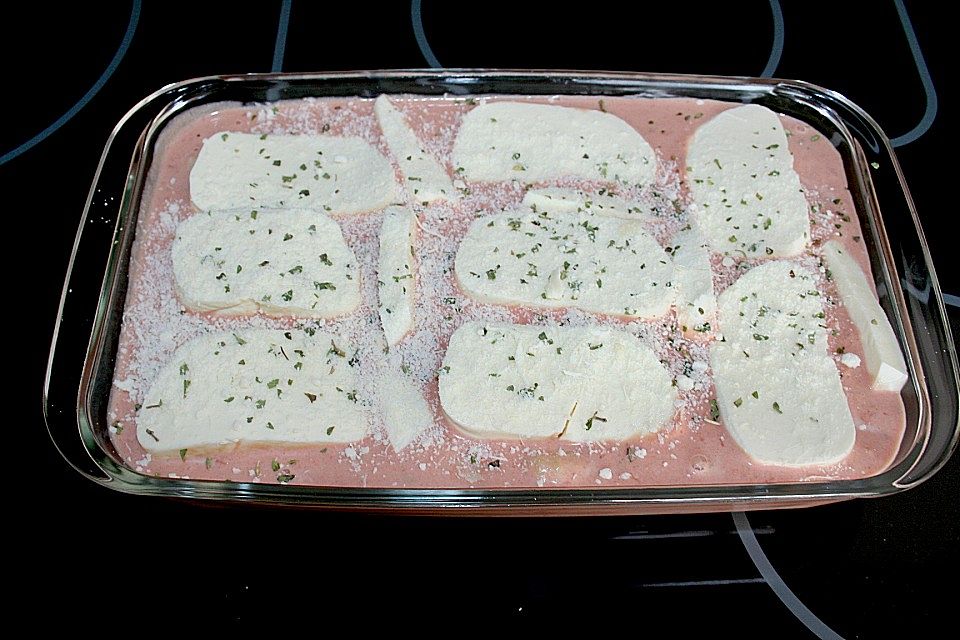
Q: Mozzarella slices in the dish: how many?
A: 14